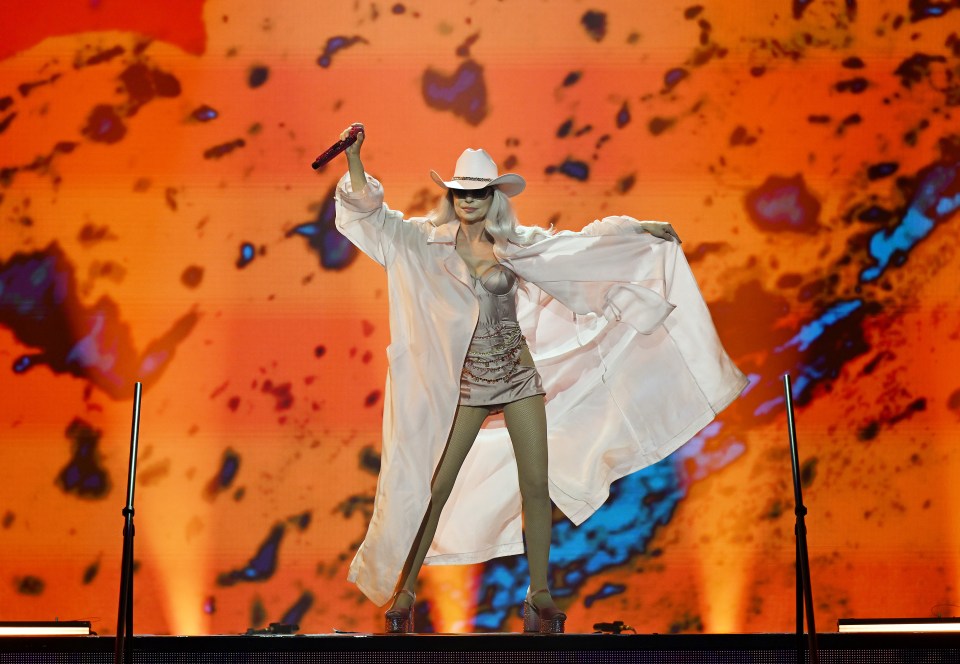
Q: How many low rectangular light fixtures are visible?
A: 2